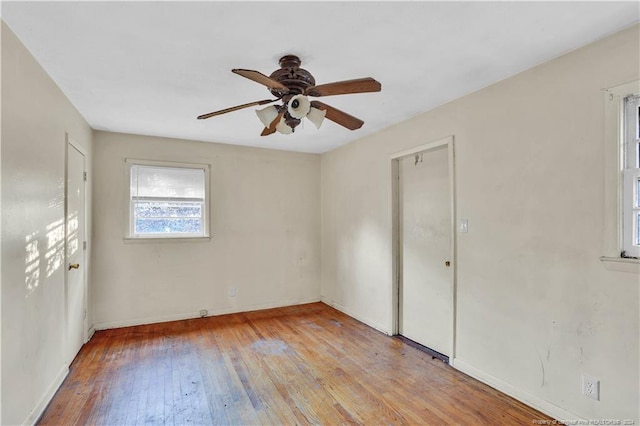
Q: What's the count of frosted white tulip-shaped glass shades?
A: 4